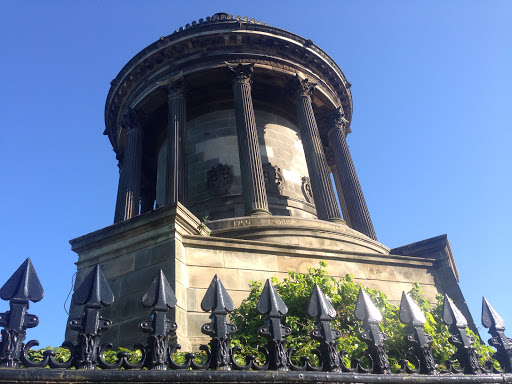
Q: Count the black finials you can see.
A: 10